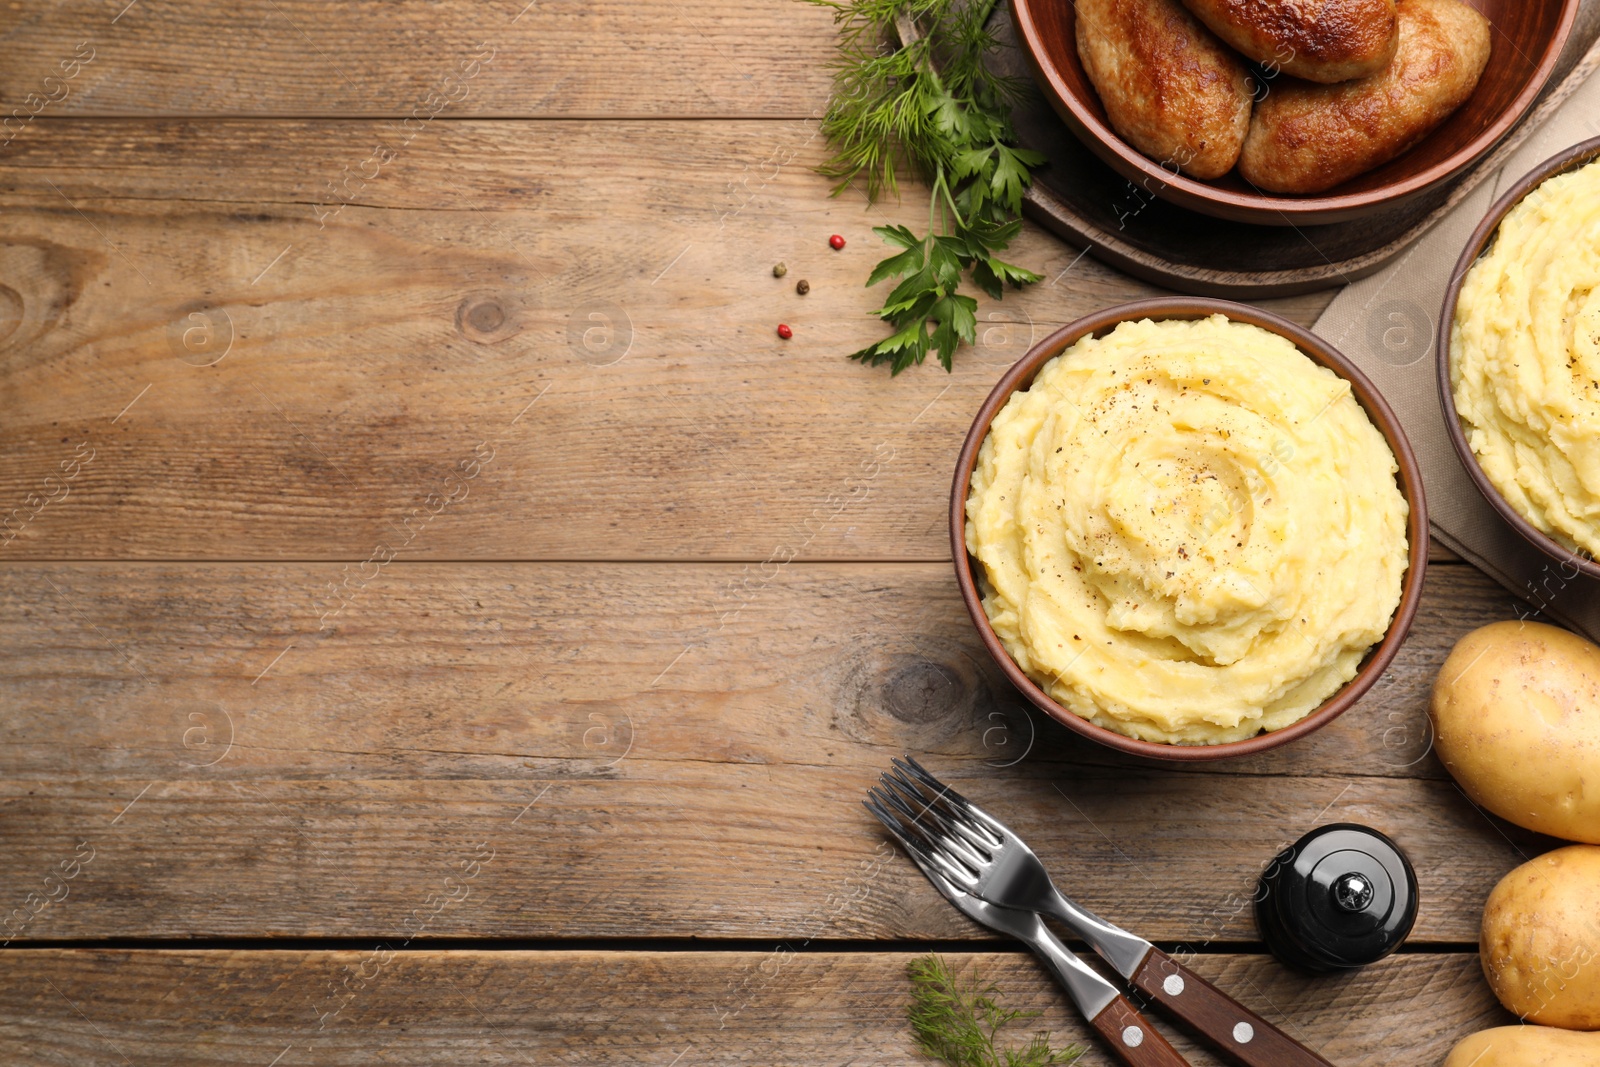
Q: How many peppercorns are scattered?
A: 4